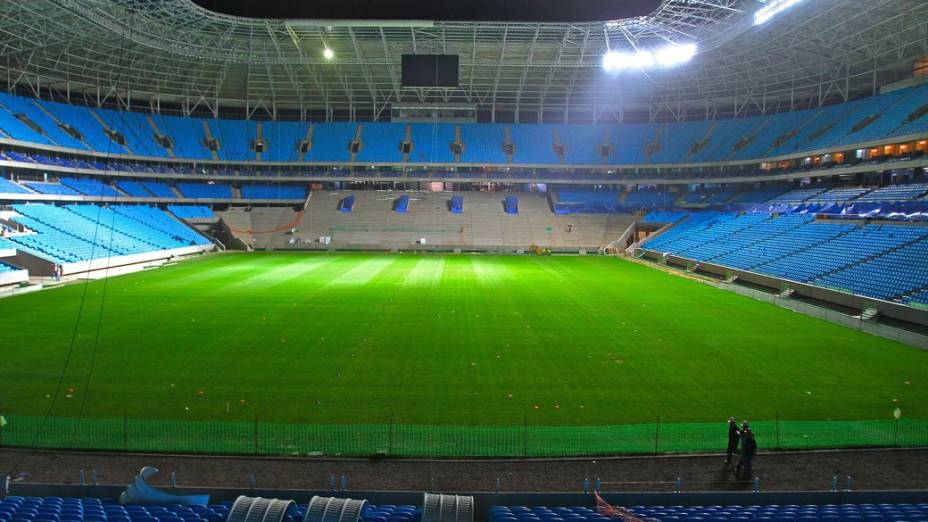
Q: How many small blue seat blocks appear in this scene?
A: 4